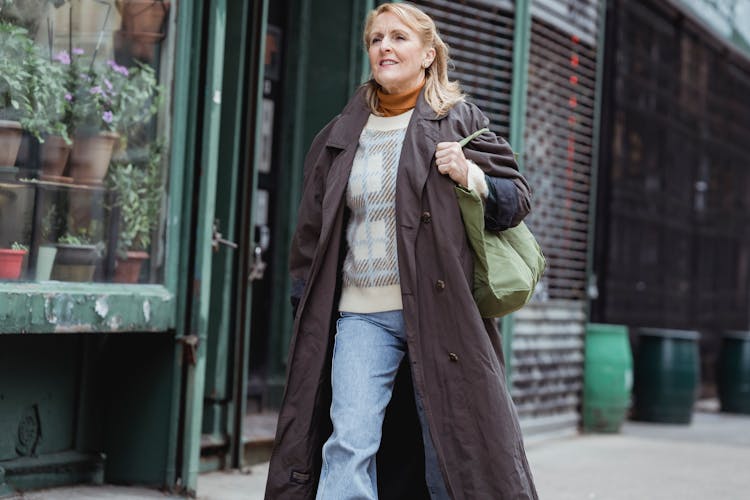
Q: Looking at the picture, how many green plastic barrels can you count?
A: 3